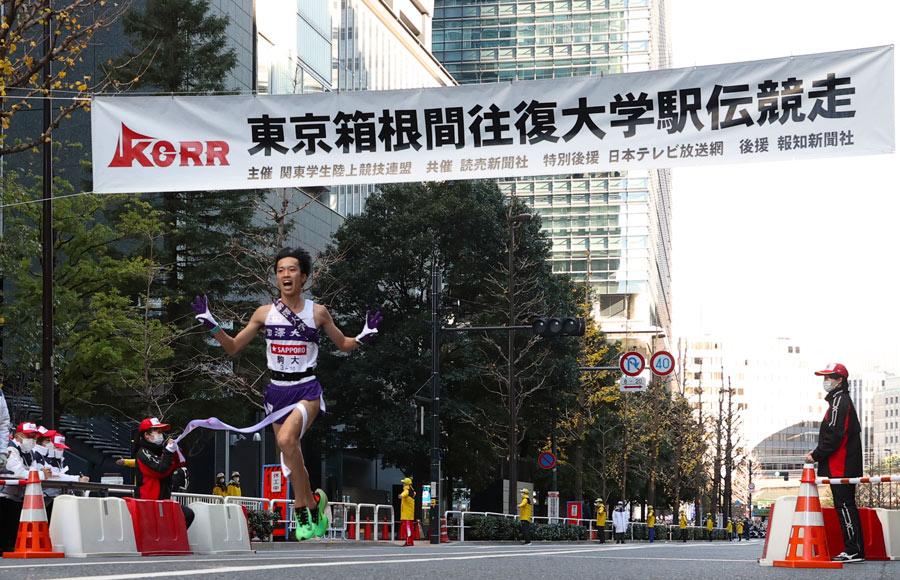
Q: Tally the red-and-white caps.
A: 5